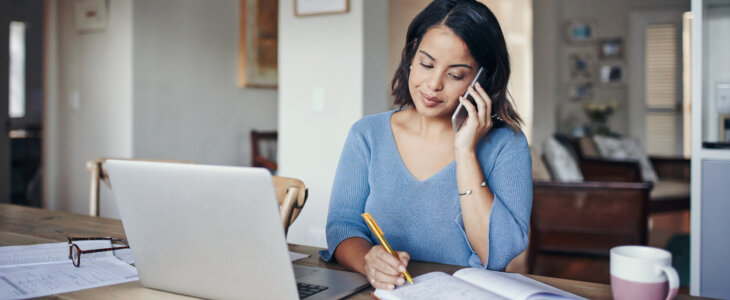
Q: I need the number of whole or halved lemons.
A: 0